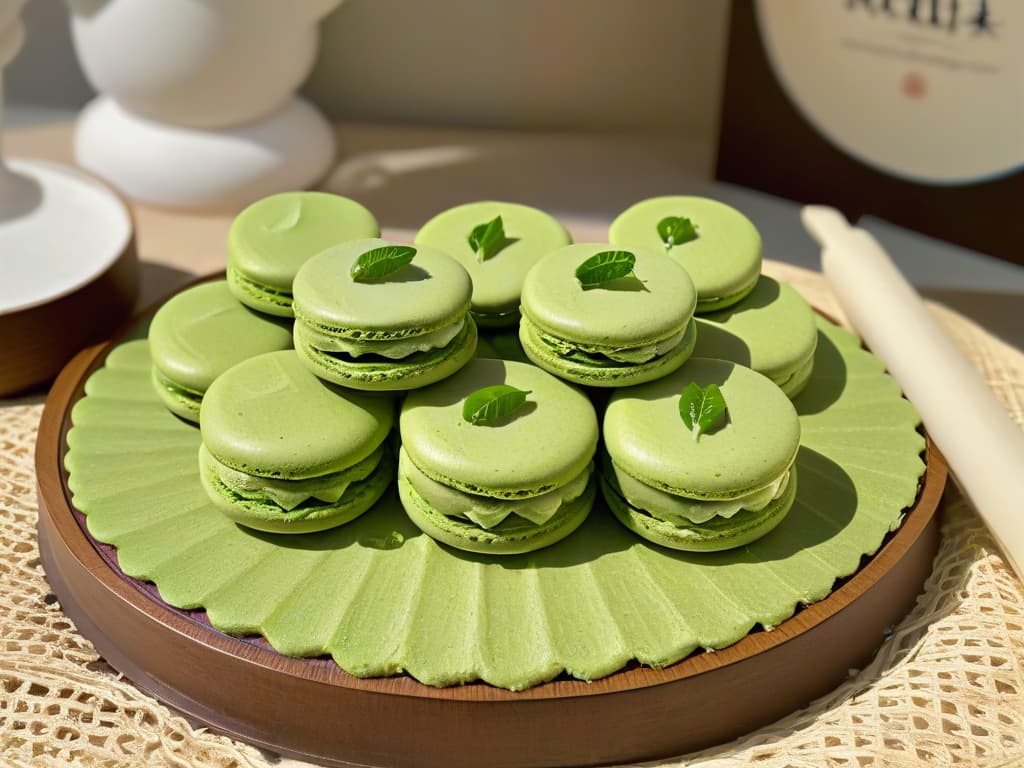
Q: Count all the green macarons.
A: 10